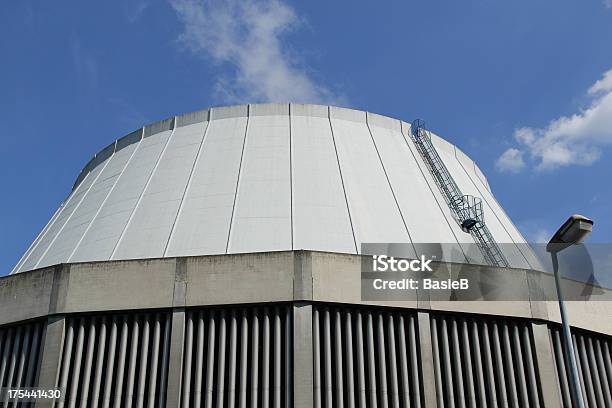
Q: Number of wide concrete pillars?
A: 5